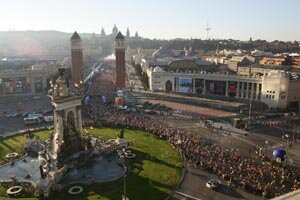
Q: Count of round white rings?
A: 4